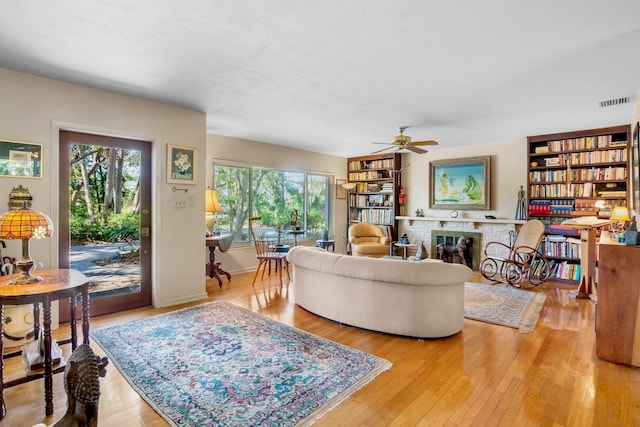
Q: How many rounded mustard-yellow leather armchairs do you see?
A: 1